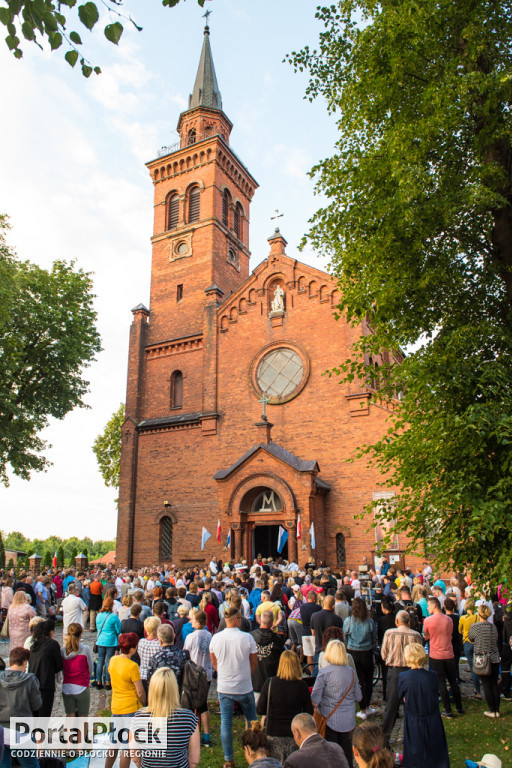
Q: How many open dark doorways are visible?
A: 1